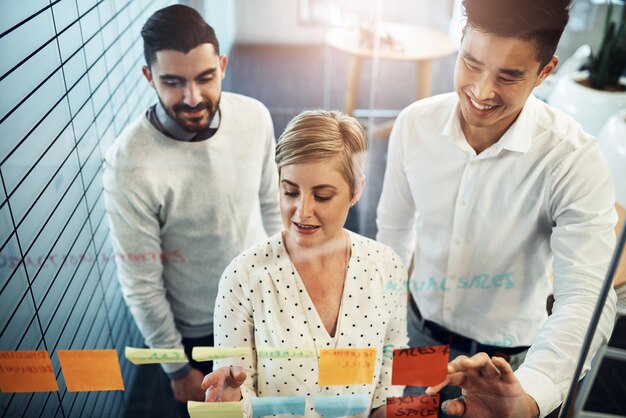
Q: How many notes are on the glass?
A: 11